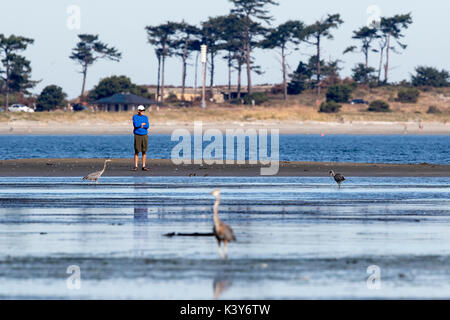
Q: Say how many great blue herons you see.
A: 3